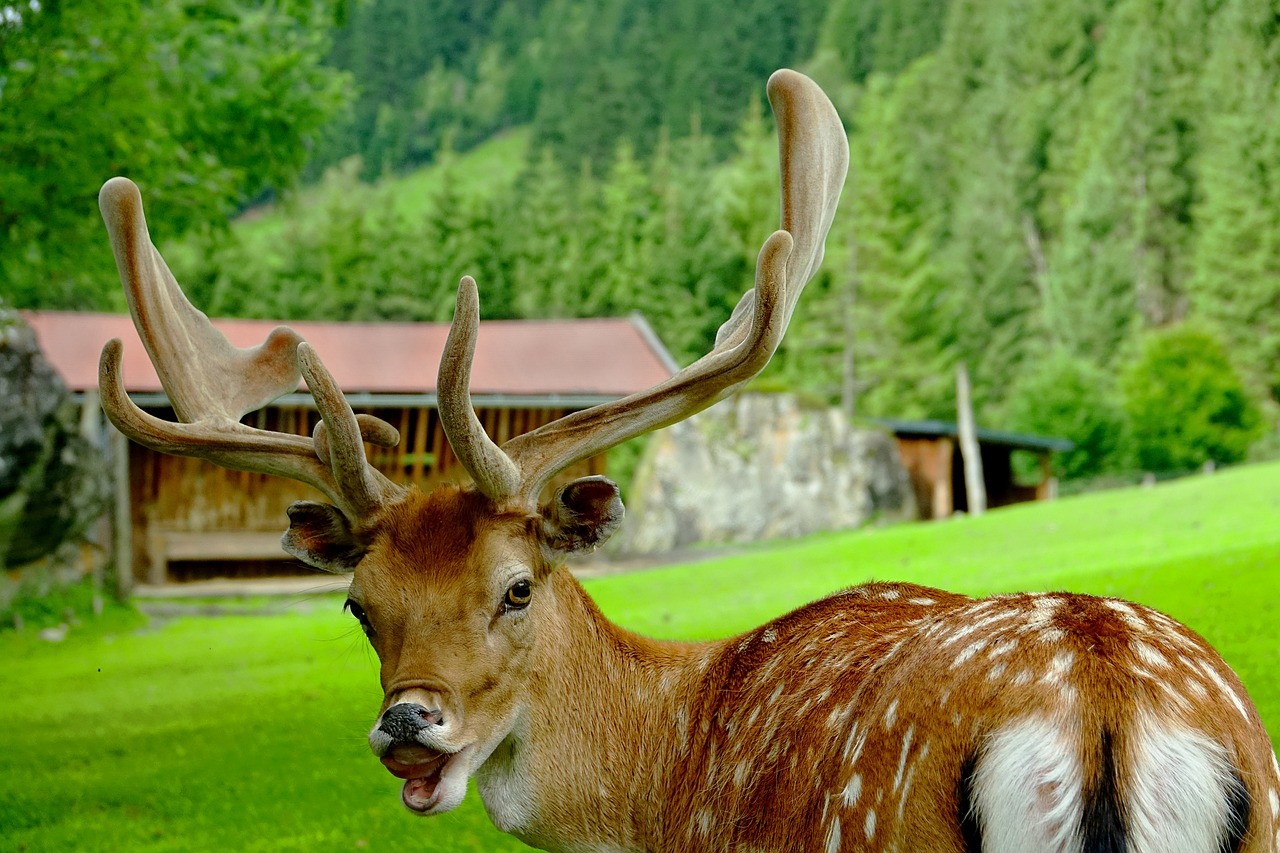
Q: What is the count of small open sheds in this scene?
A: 1